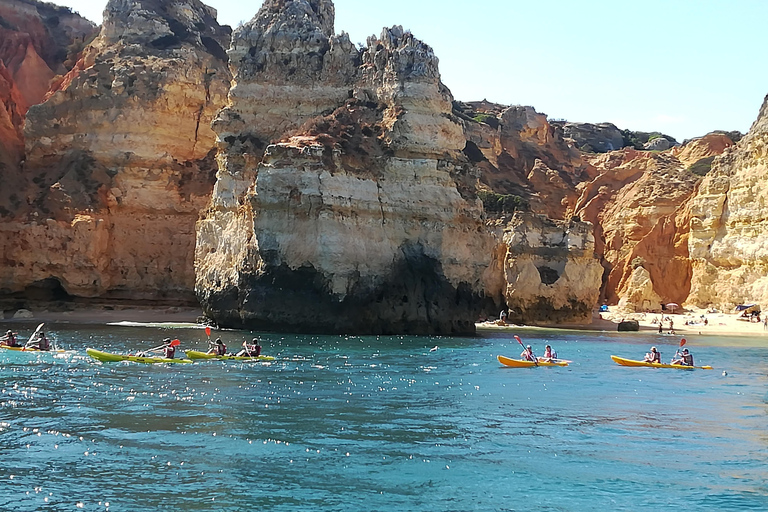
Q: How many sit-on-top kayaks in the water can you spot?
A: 5